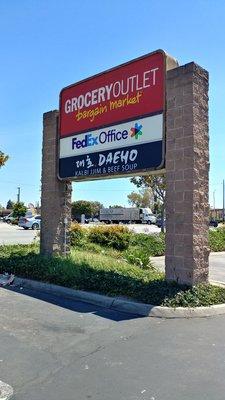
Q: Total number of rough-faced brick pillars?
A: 2